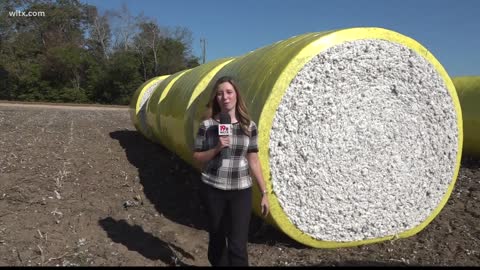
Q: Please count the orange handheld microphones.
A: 0